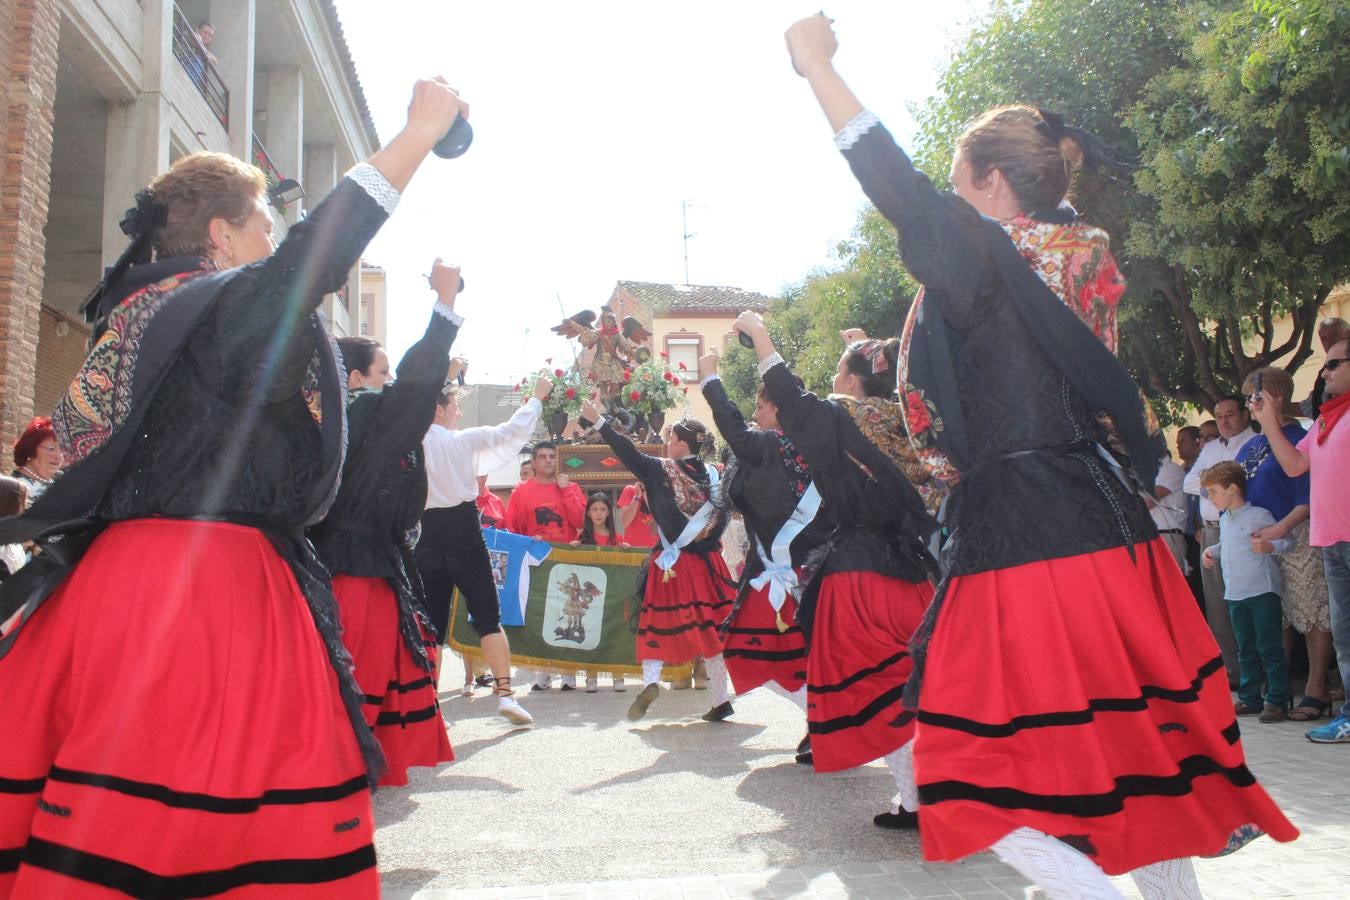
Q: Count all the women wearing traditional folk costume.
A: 6